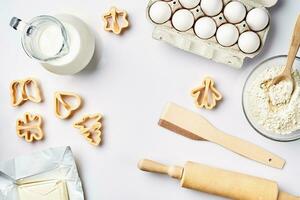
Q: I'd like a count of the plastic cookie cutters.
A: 6